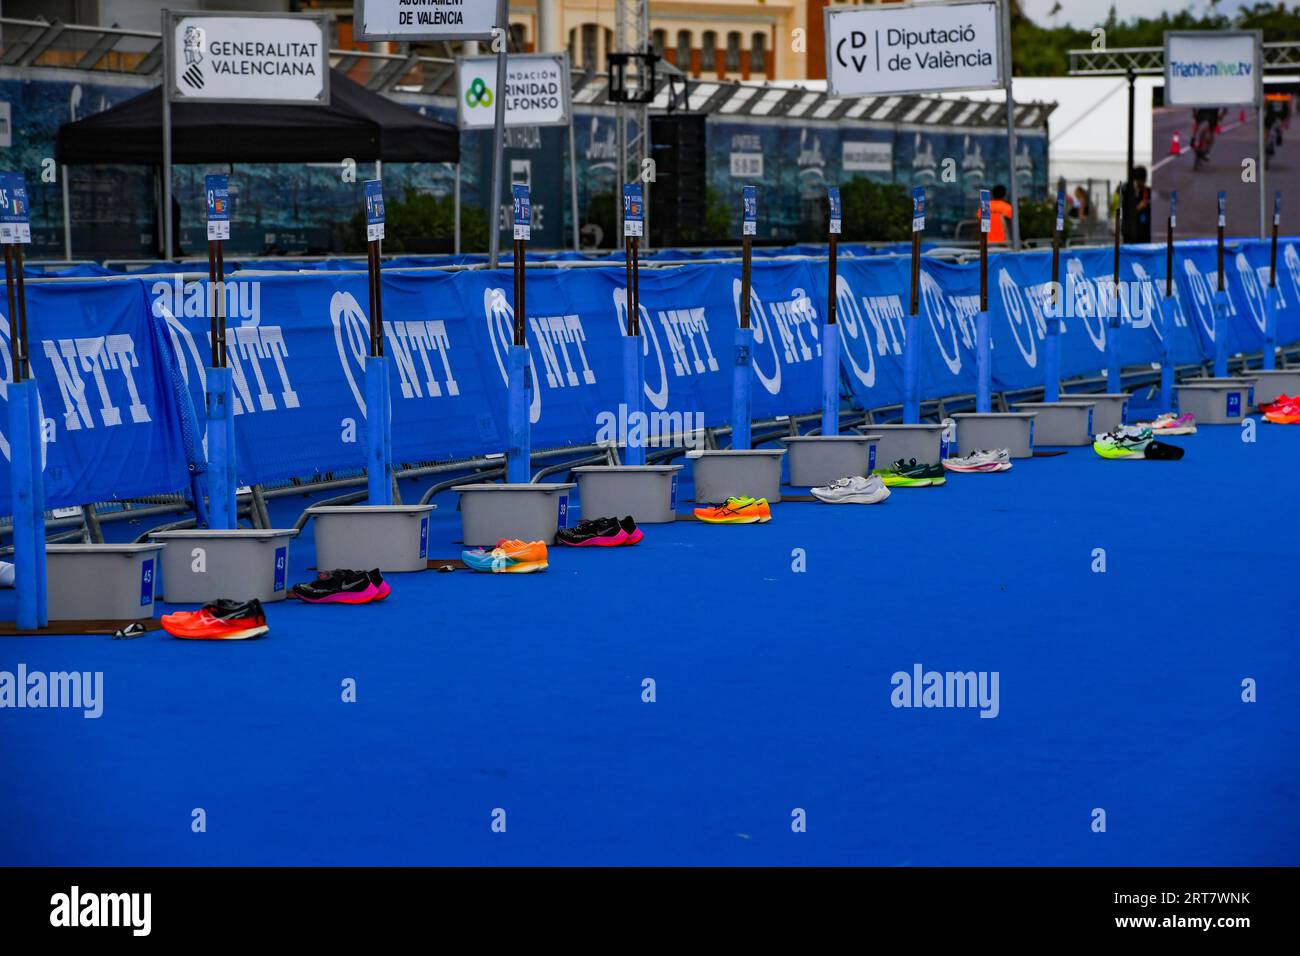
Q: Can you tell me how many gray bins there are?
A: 14